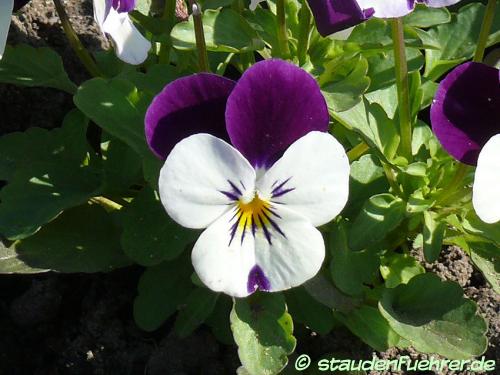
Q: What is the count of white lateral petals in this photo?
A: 2